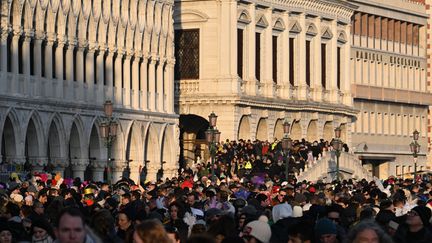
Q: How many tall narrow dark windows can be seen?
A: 7